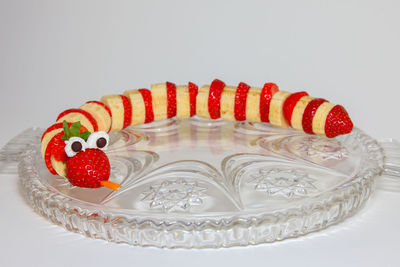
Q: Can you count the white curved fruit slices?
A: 14